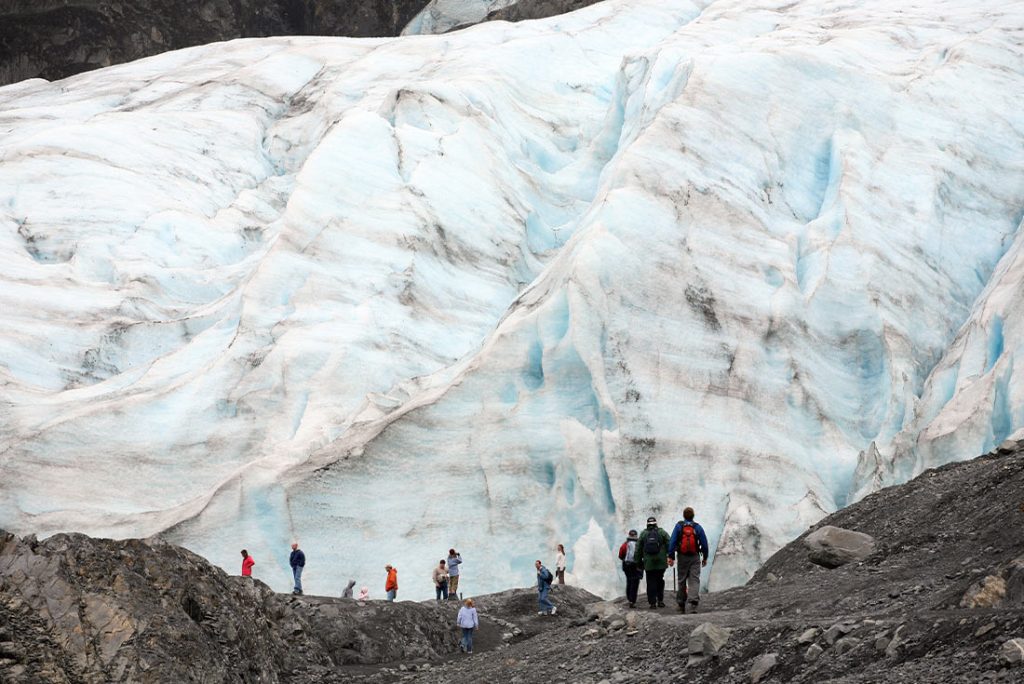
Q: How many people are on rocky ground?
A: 13